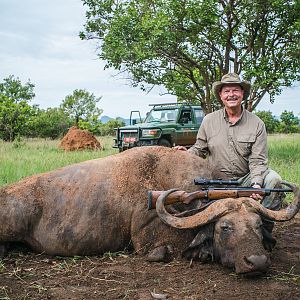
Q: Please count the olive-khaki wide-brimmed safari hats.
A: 1